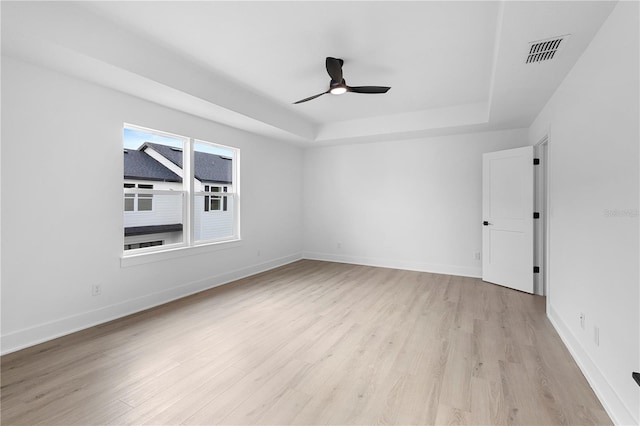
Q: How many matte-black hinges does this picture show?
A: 3